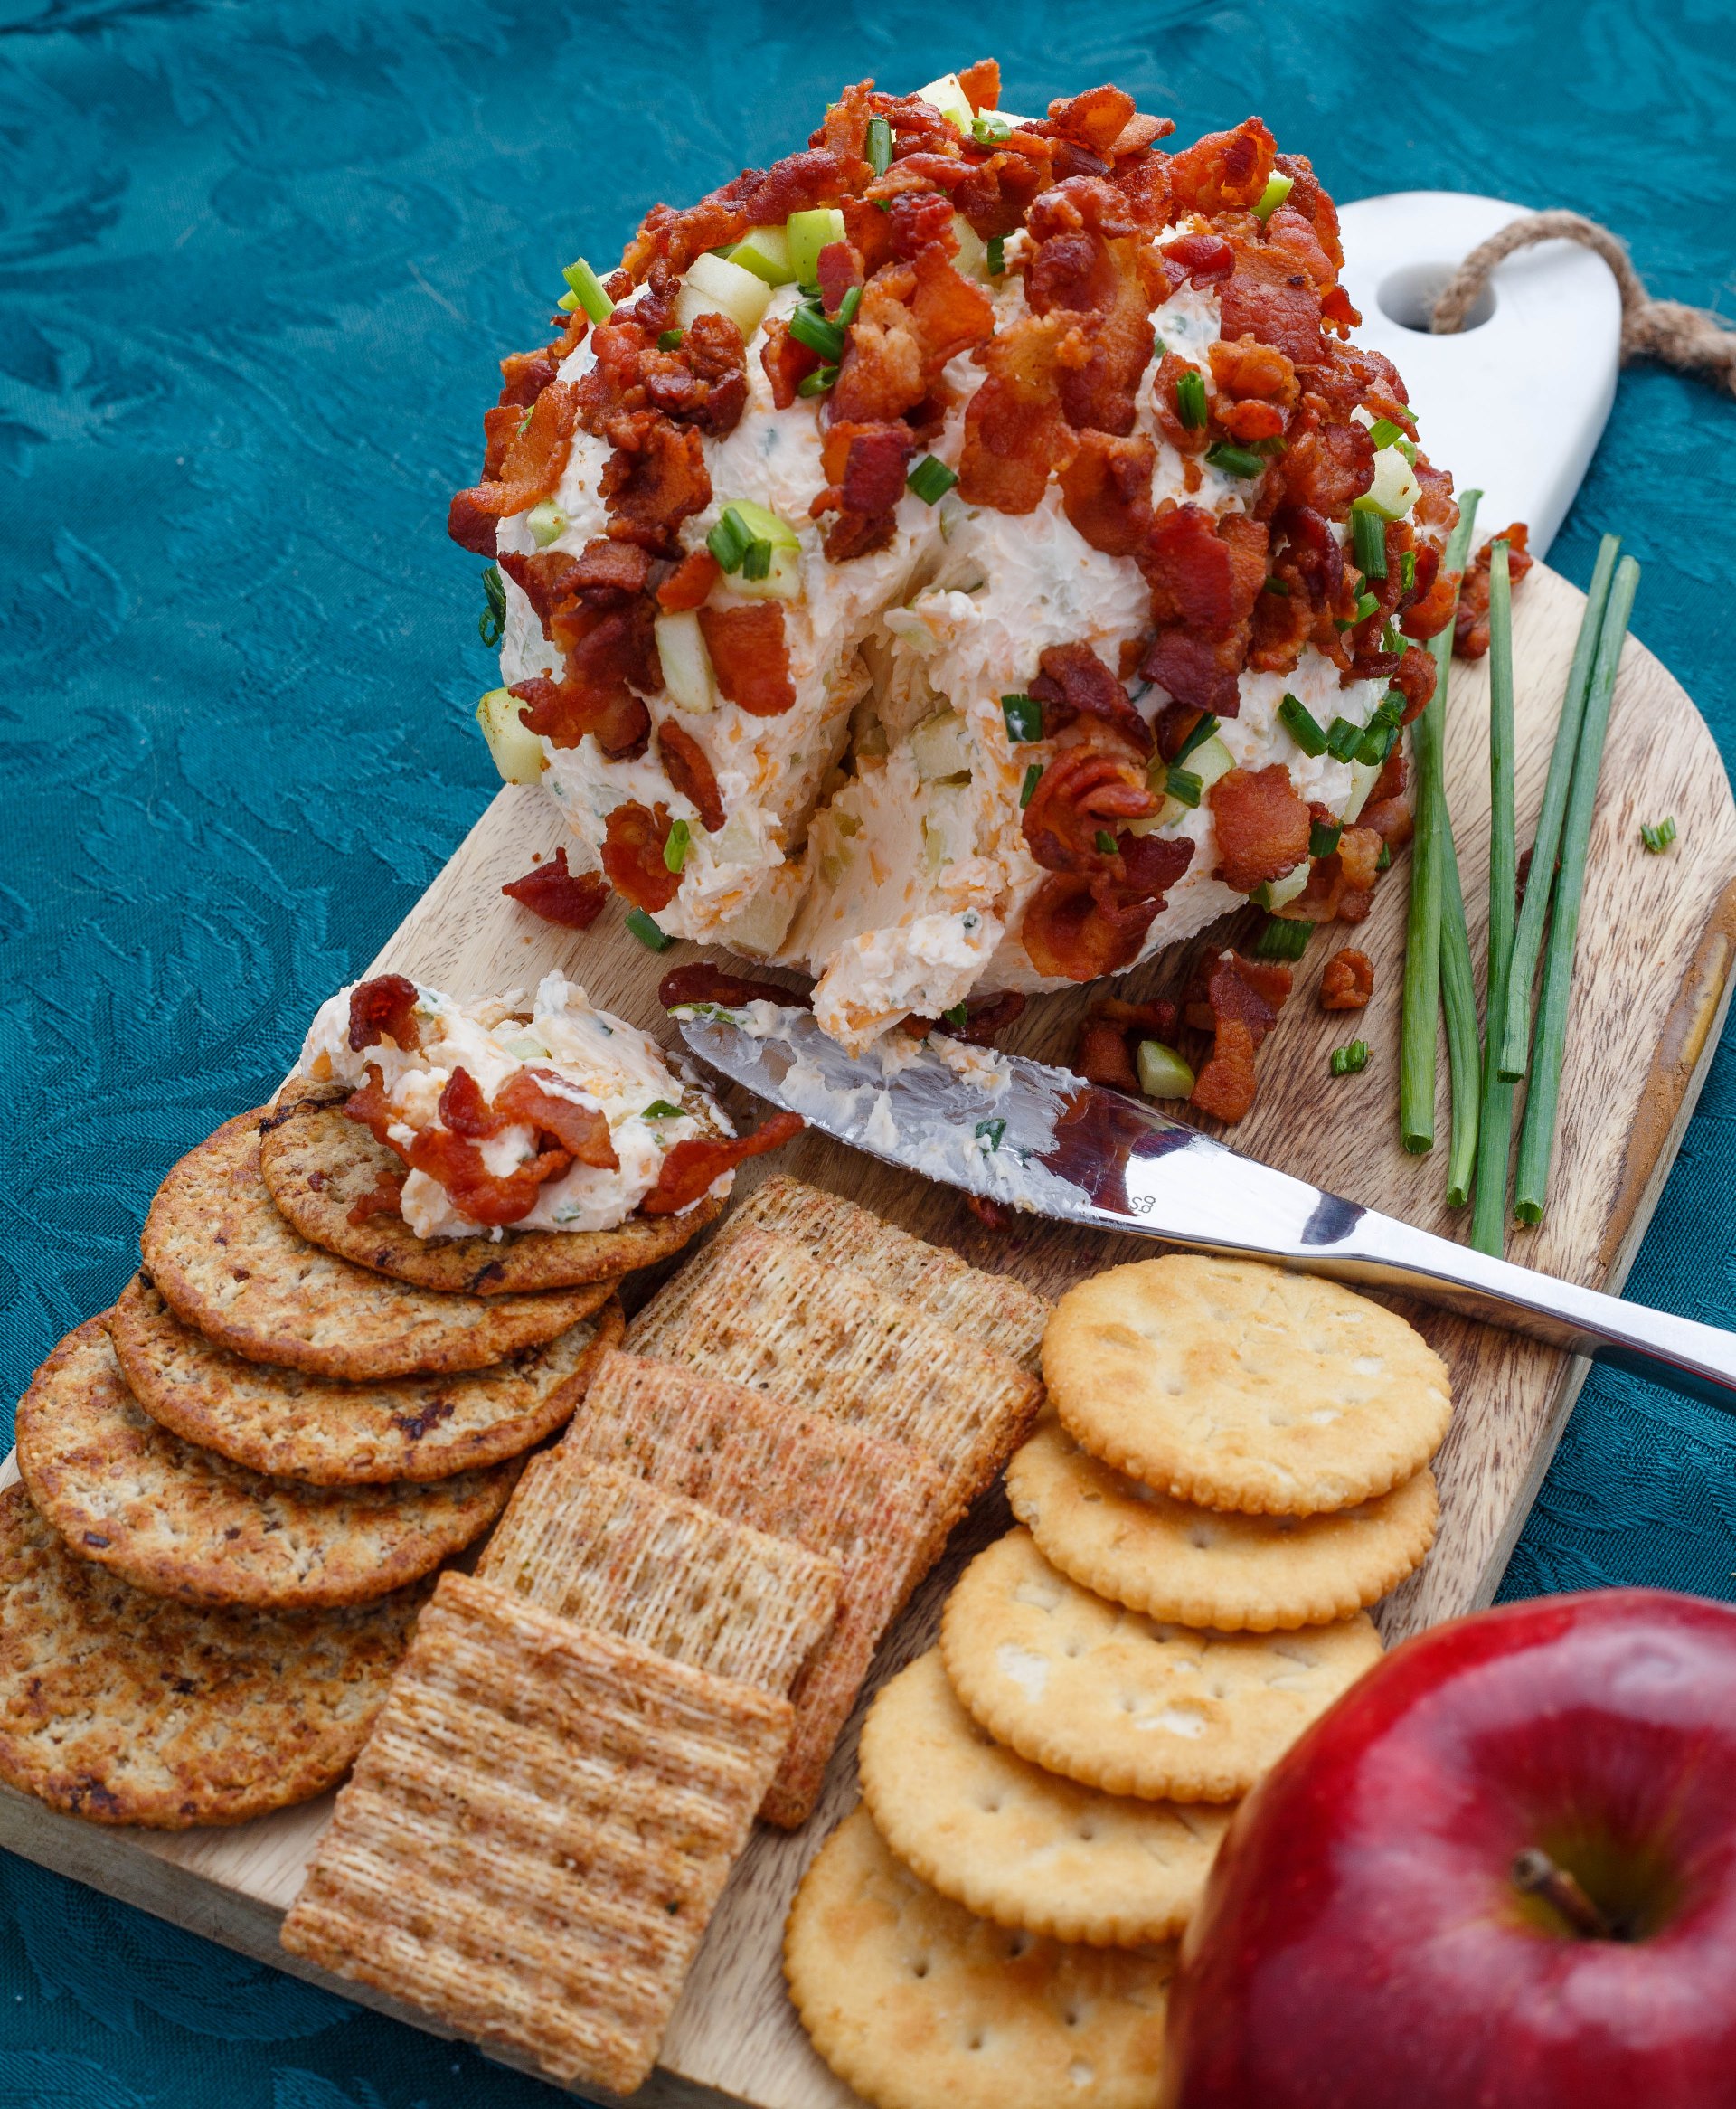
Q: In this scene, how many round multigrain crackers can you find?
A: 5